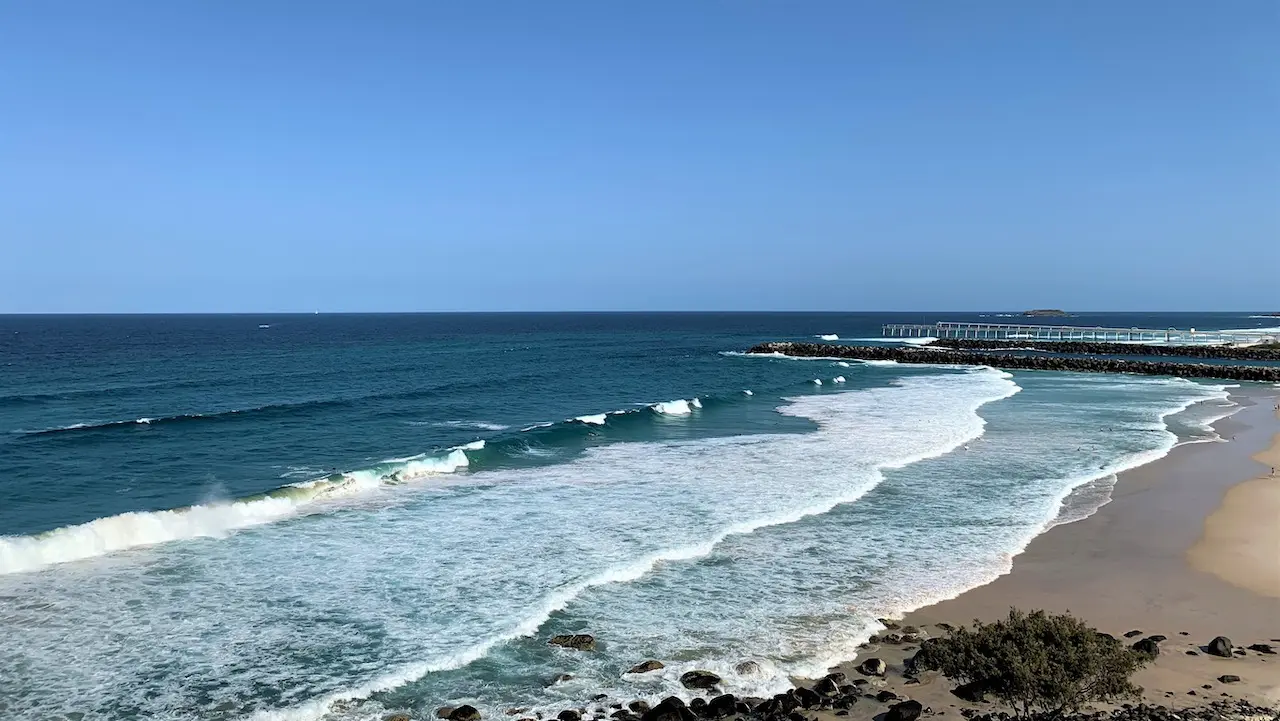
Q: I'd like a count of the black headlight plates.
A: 0